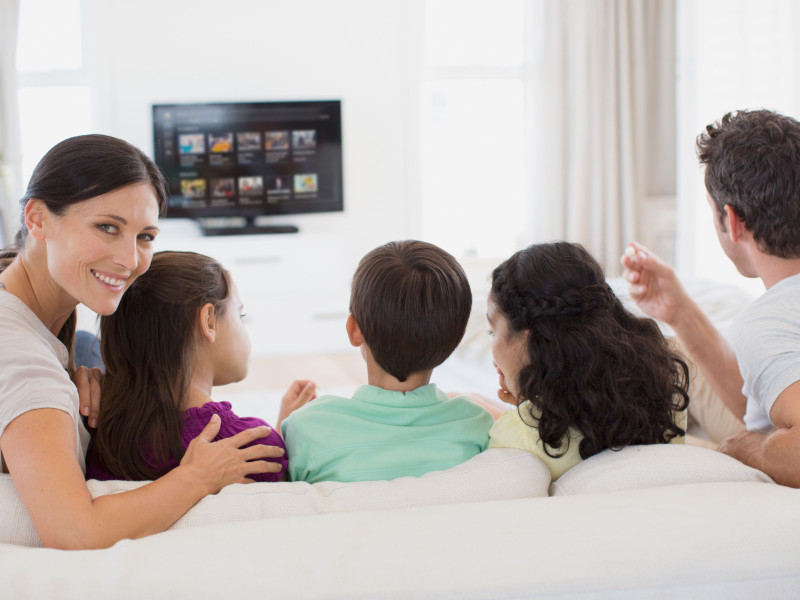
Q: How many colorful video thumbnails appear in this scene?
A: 10